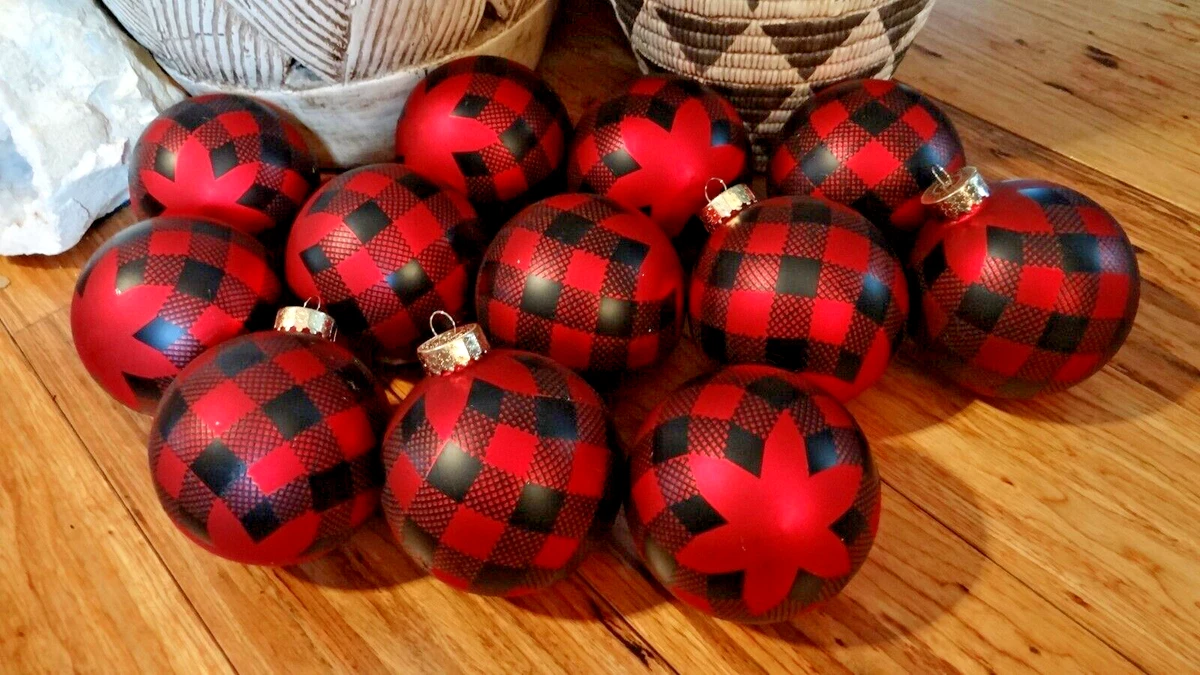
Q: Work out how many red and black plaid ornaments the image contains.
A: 12